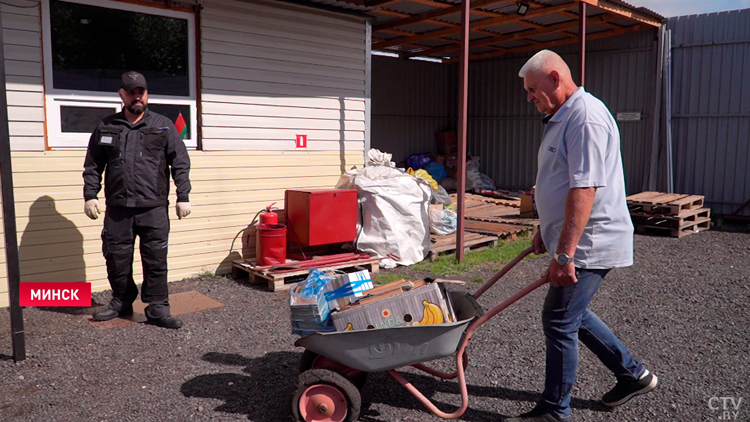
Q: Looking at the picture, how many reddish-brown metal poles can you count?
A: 2